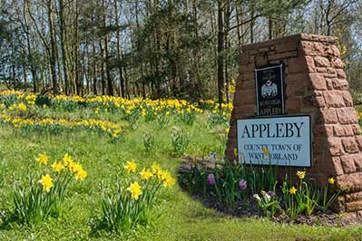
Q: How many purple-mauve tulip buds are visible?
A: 2